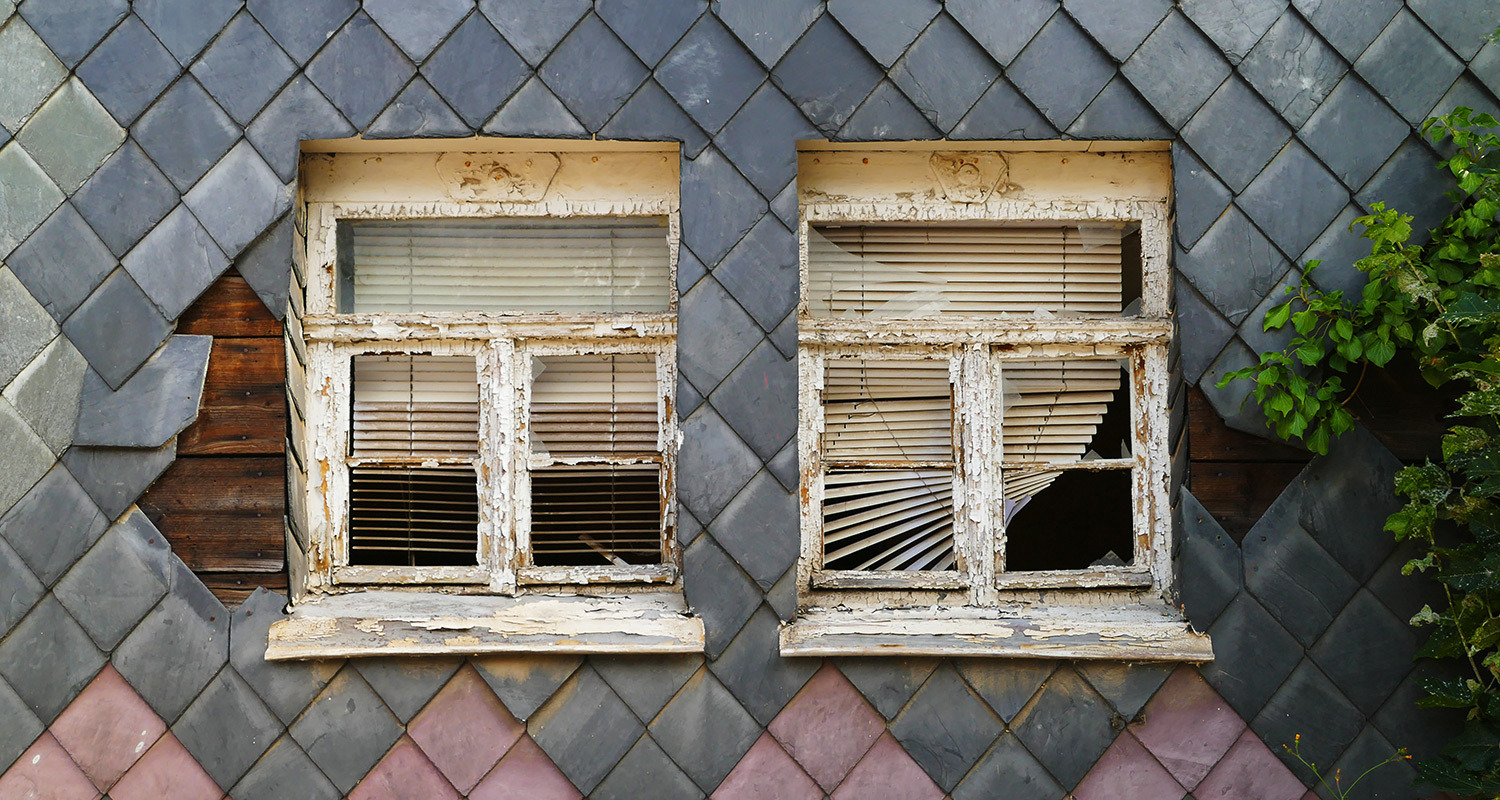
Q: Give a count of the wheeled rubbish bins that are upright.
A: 0